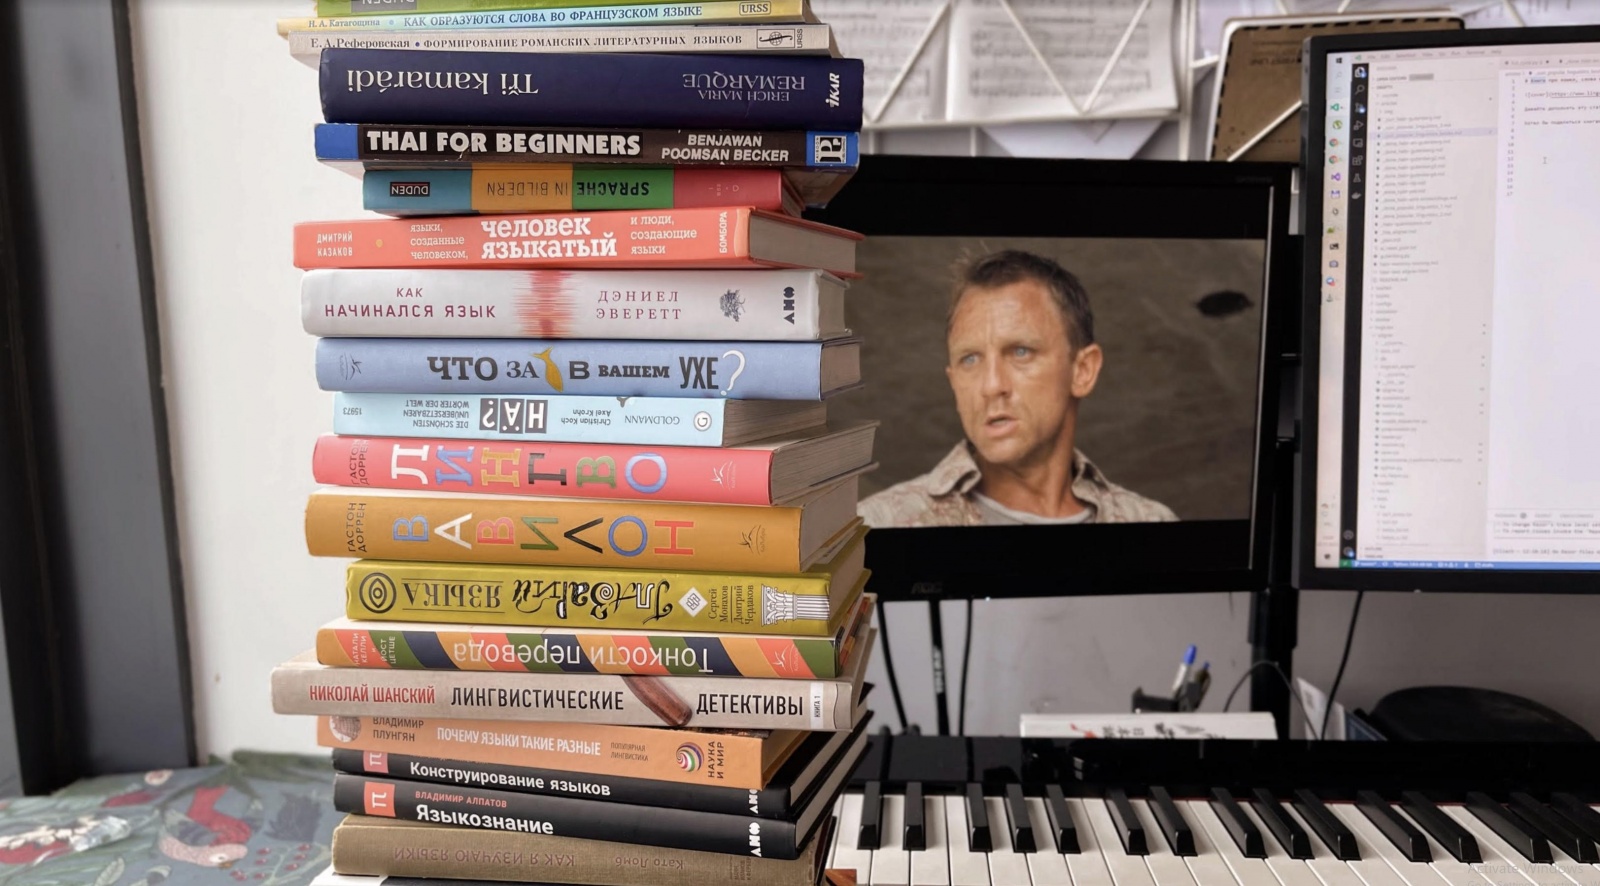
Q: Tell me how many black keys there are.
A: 15